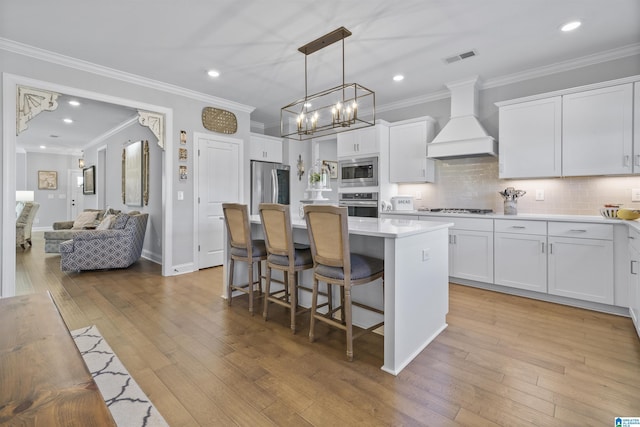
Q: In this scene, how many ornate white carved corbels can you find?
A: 2